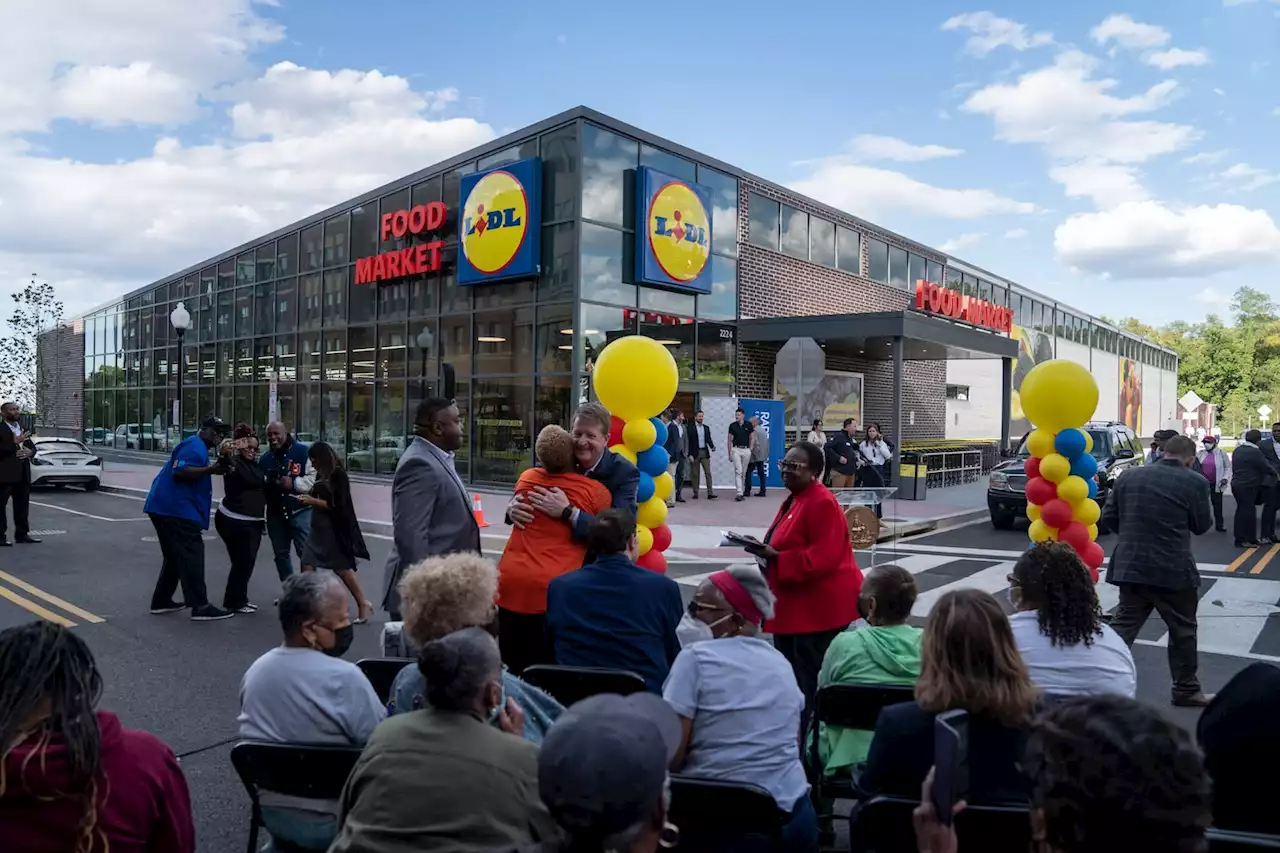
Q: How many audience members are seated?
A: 12